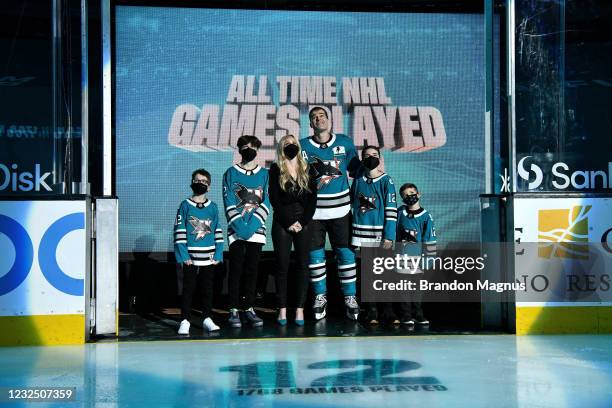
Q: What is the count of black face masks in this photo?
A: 5